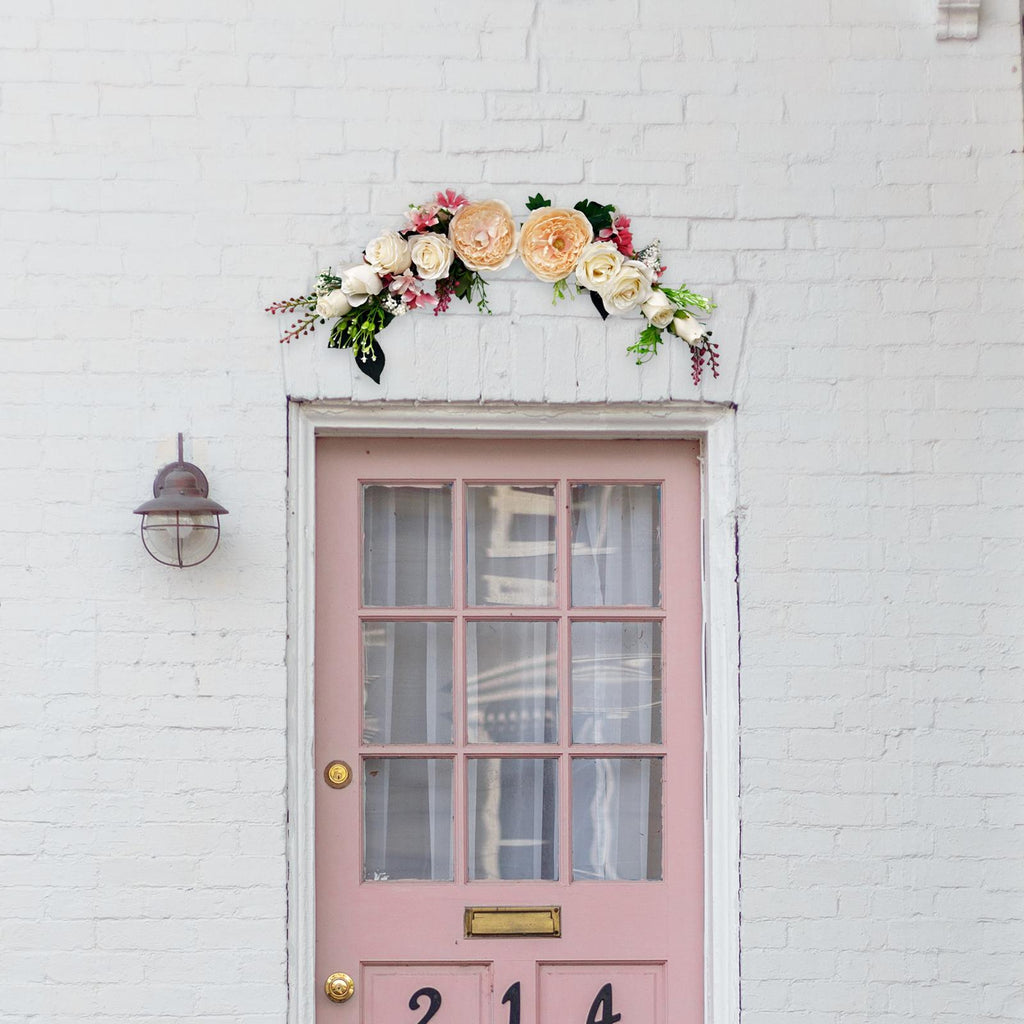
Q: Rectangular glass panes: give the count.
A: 9